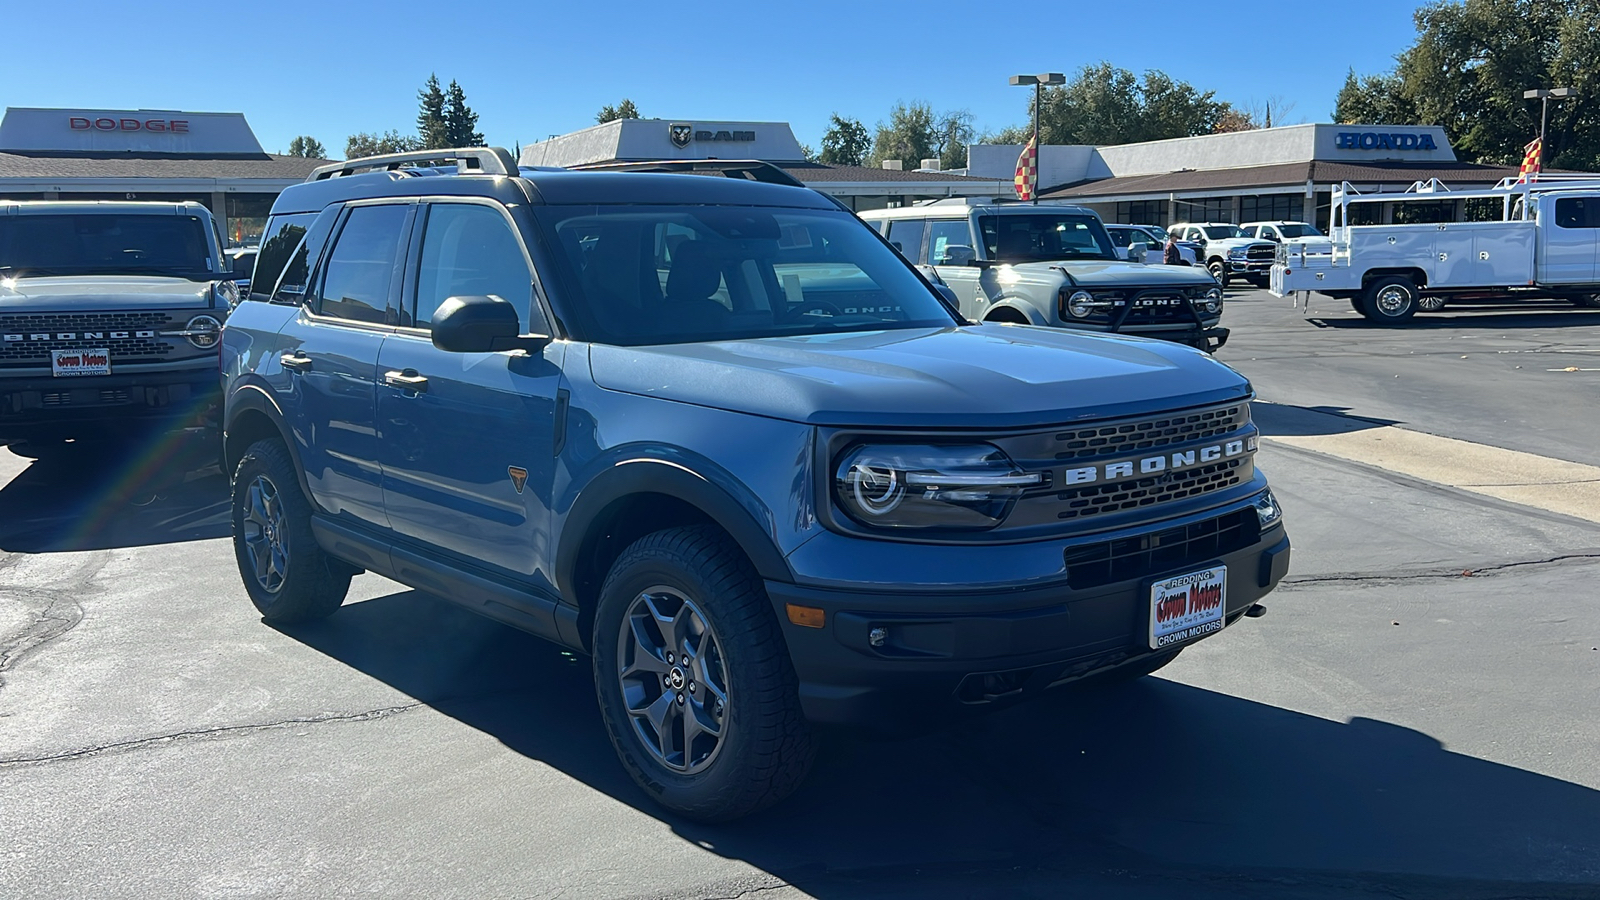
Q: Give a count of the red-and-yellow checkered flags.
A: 2